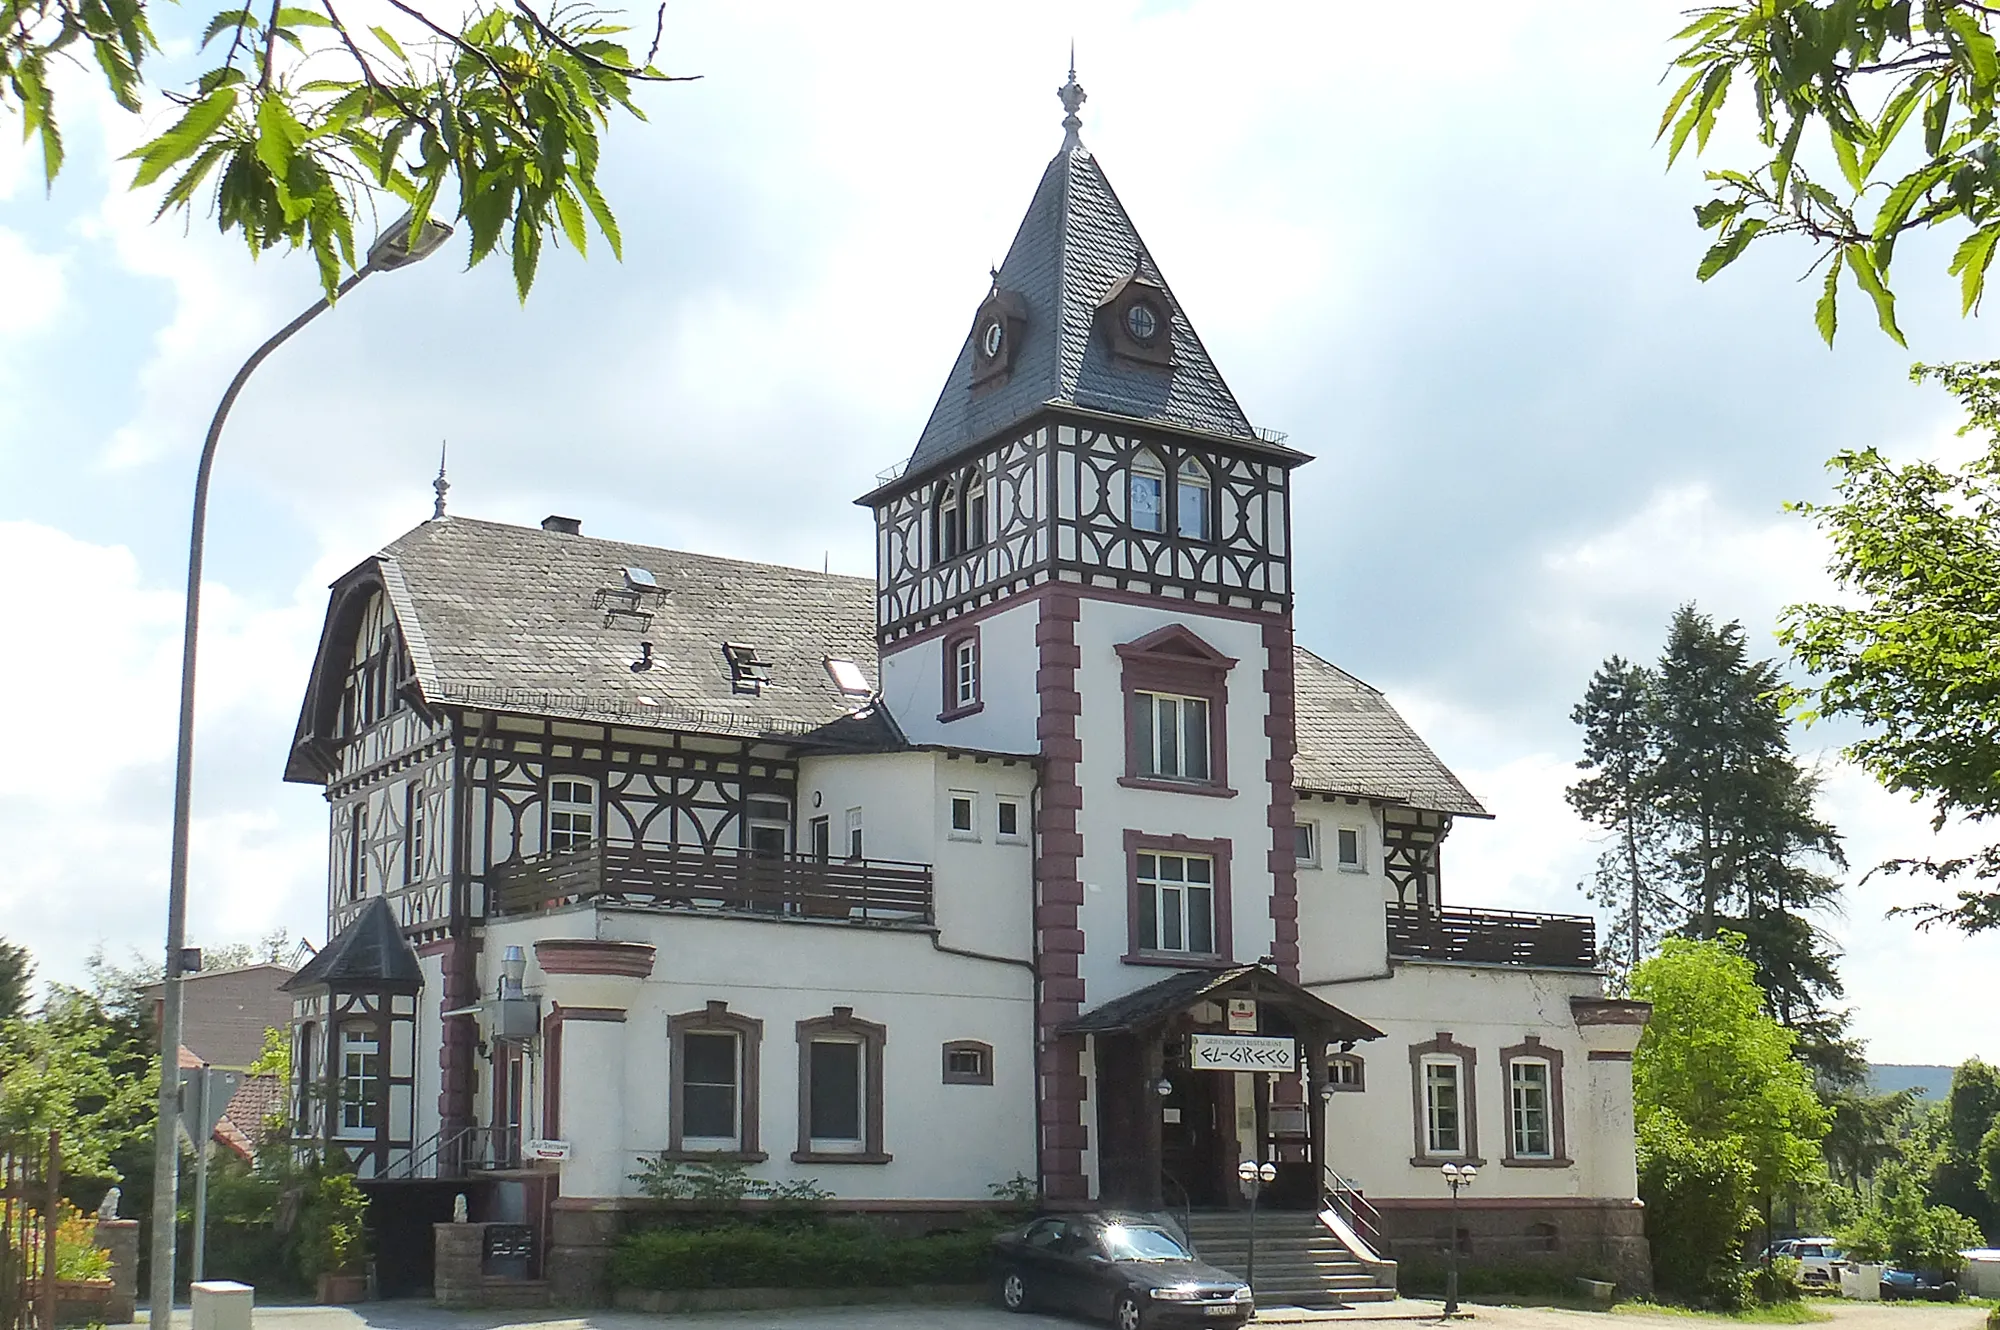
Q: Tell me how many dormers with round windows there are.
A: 2